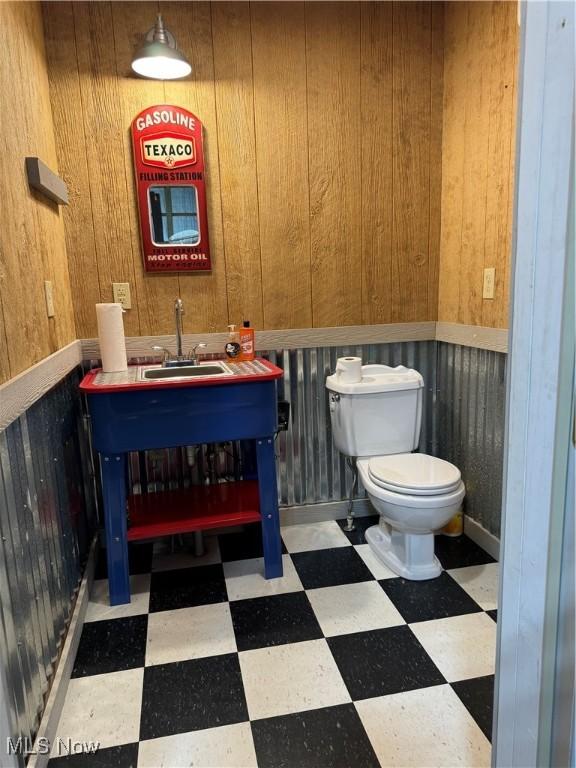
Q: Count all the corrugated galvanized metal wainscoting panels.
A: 3